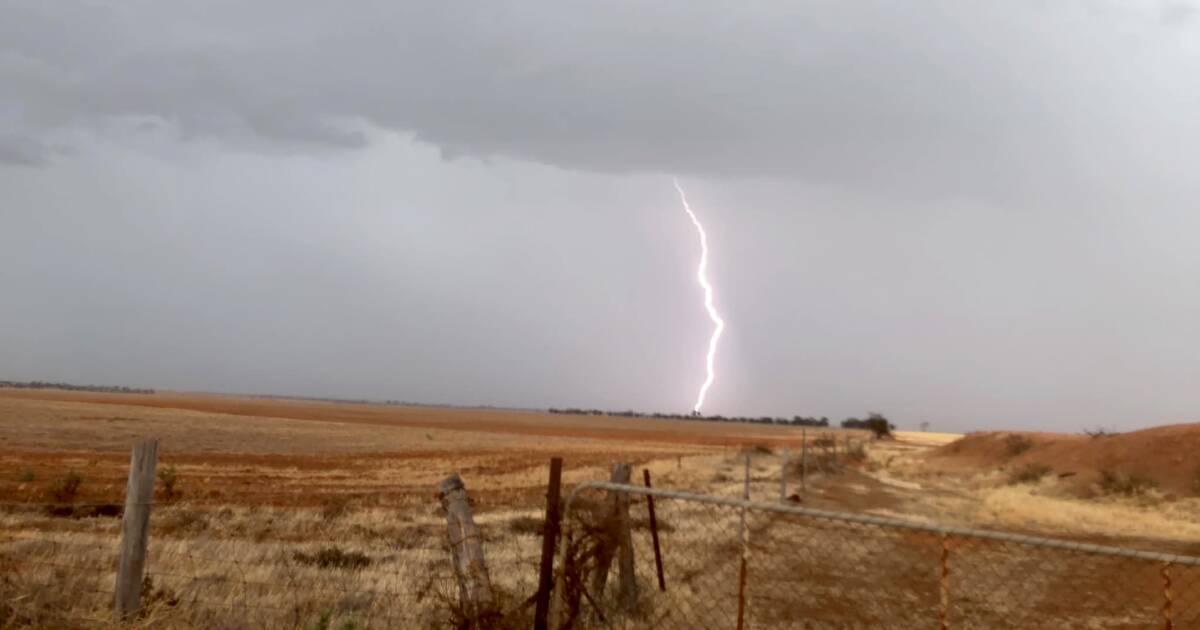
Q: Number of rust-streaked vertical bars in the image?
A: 3